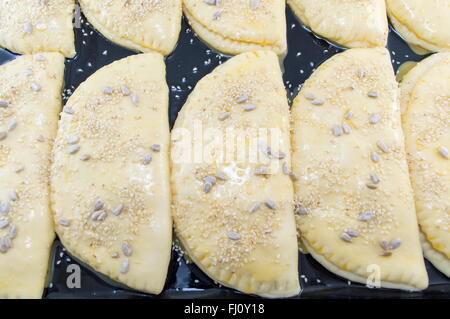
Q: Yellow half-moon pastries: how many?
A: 10